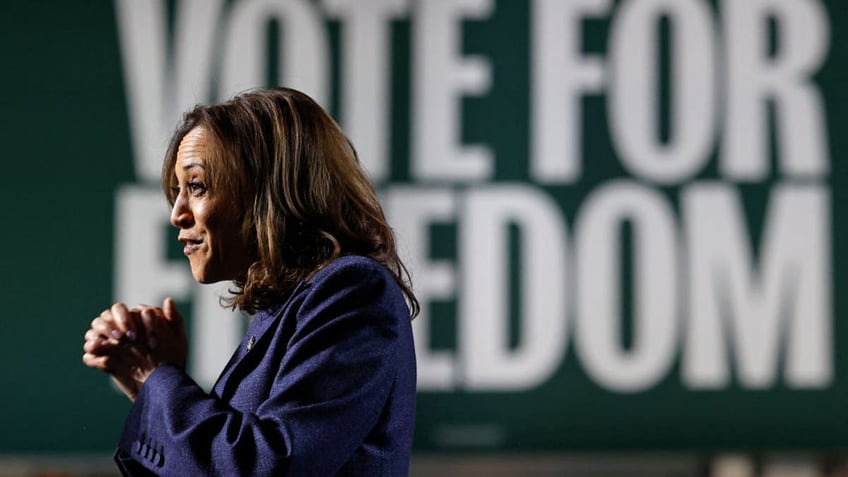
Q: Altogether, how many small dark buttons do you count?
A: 4